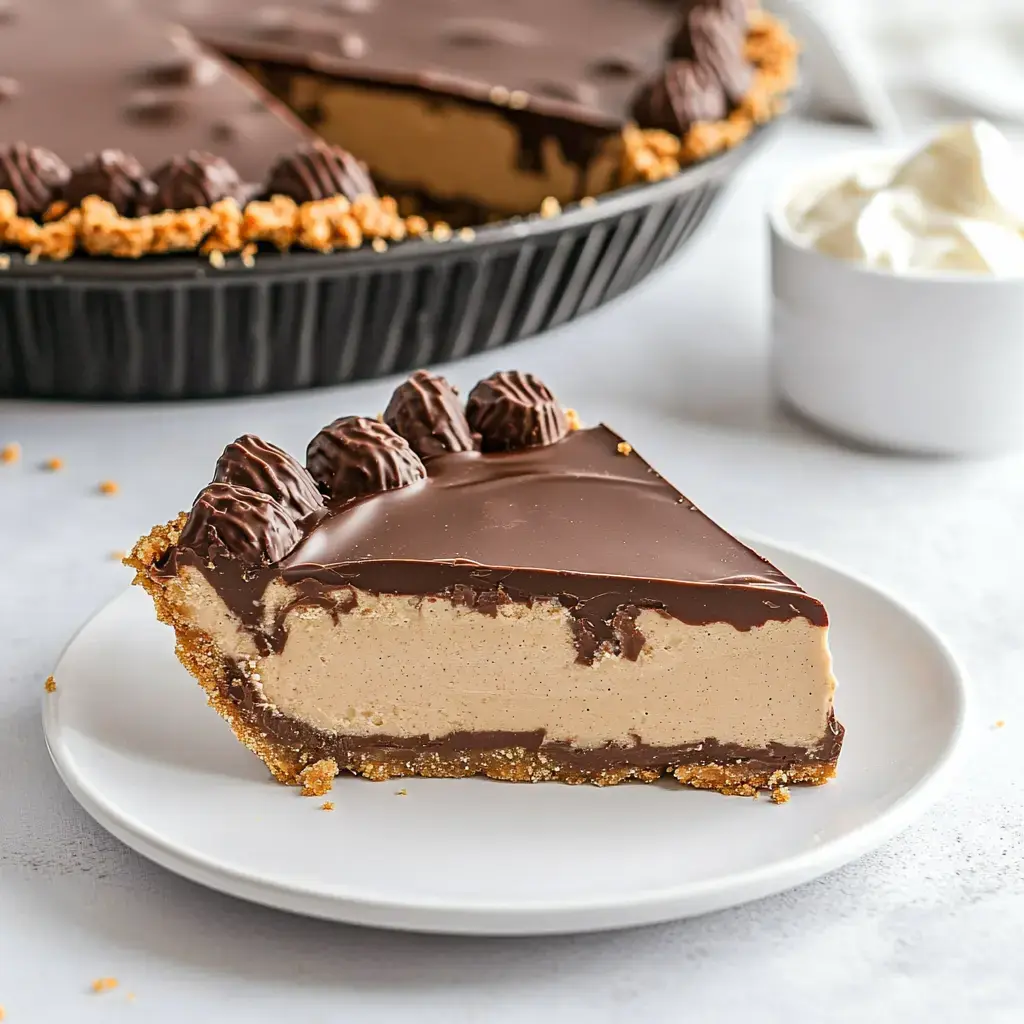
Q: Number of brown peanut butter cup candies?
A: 12